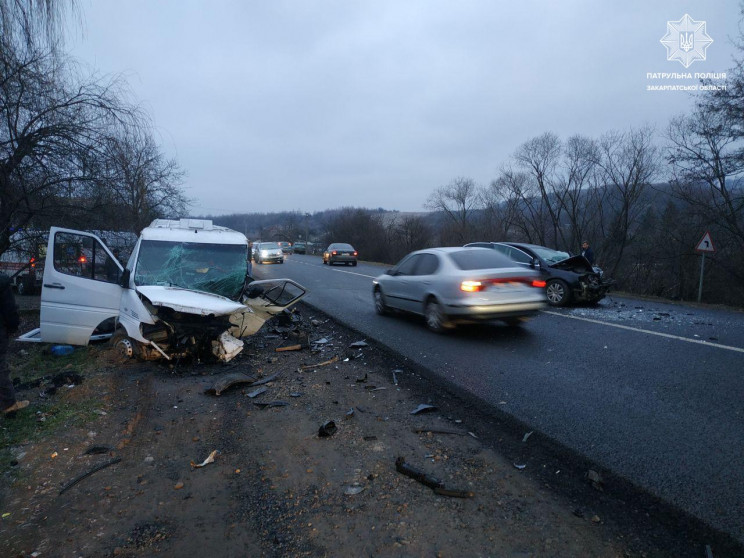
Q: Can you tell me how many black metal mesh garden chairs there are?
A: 0